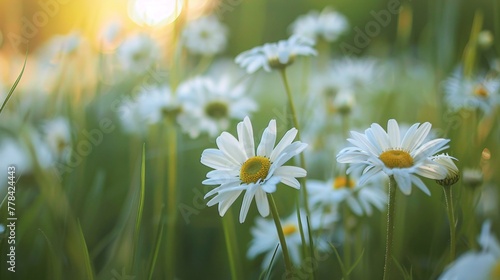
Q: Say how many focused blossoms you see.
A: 2